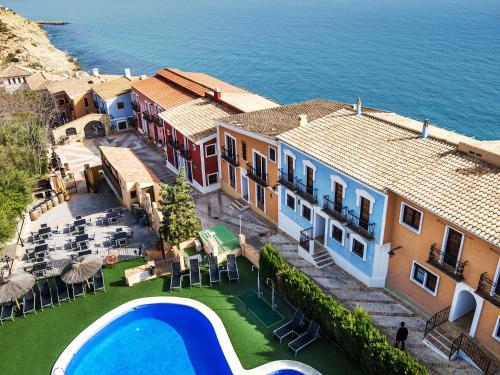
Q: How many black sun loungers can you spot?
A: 12